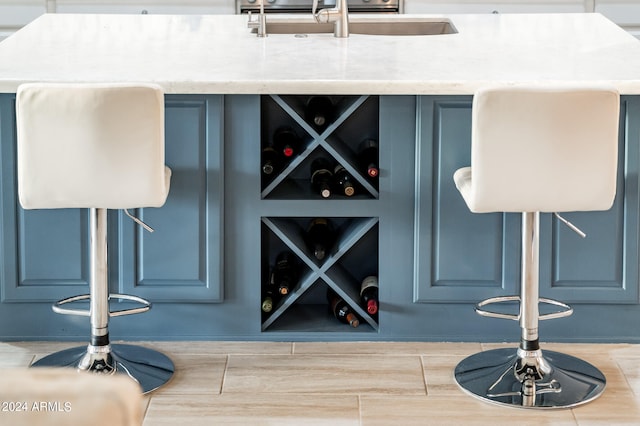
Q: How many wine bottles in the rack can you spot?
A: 11